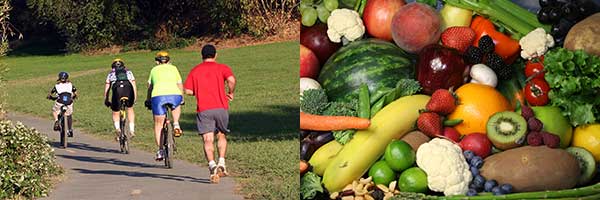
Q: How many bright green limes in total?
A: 3